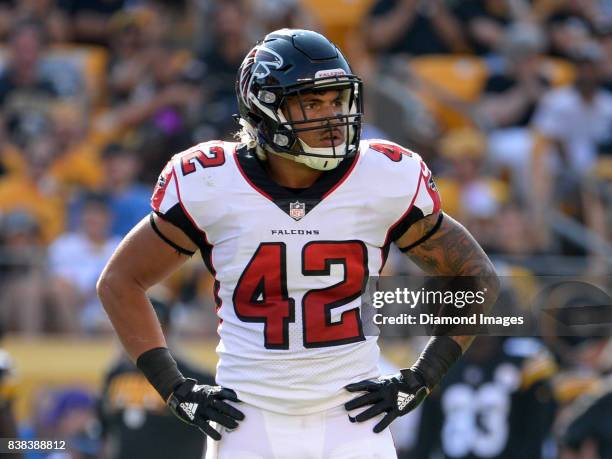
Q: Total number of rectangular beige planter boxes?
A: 0